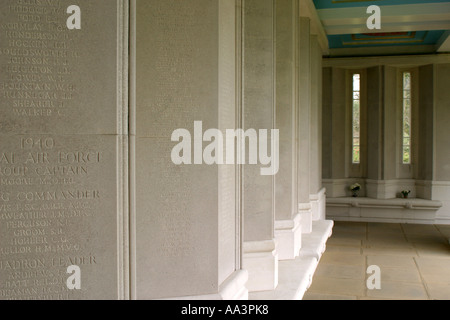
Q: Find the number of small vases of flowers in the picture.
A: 2